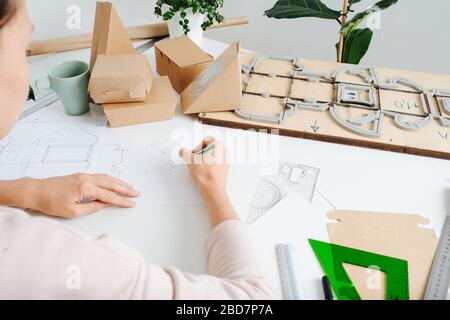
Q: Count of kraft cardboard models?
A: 5